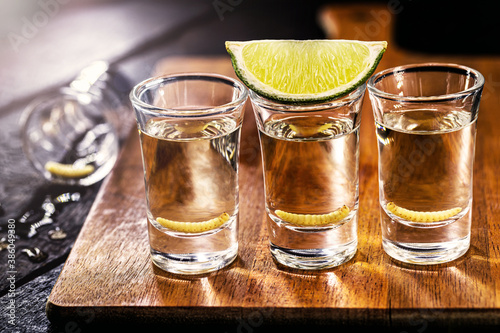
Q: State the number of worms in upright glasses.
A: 3